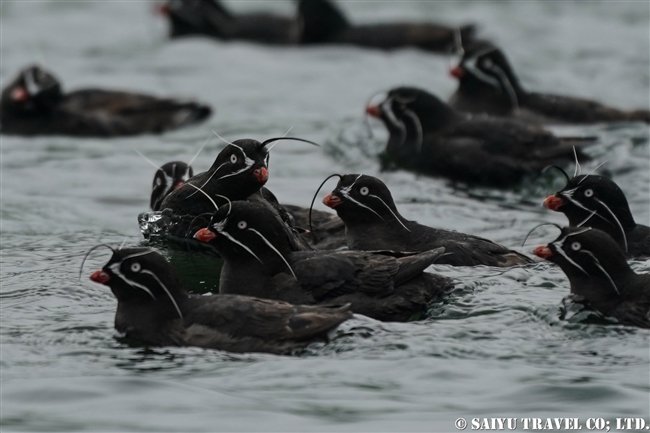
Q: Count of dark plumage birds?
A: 12